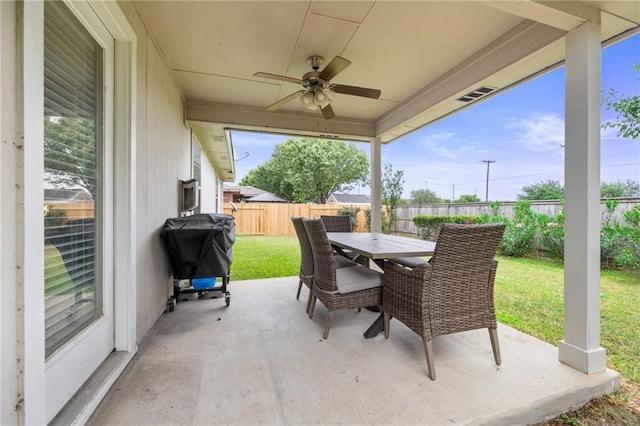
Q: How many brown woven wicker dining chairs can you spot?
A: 4